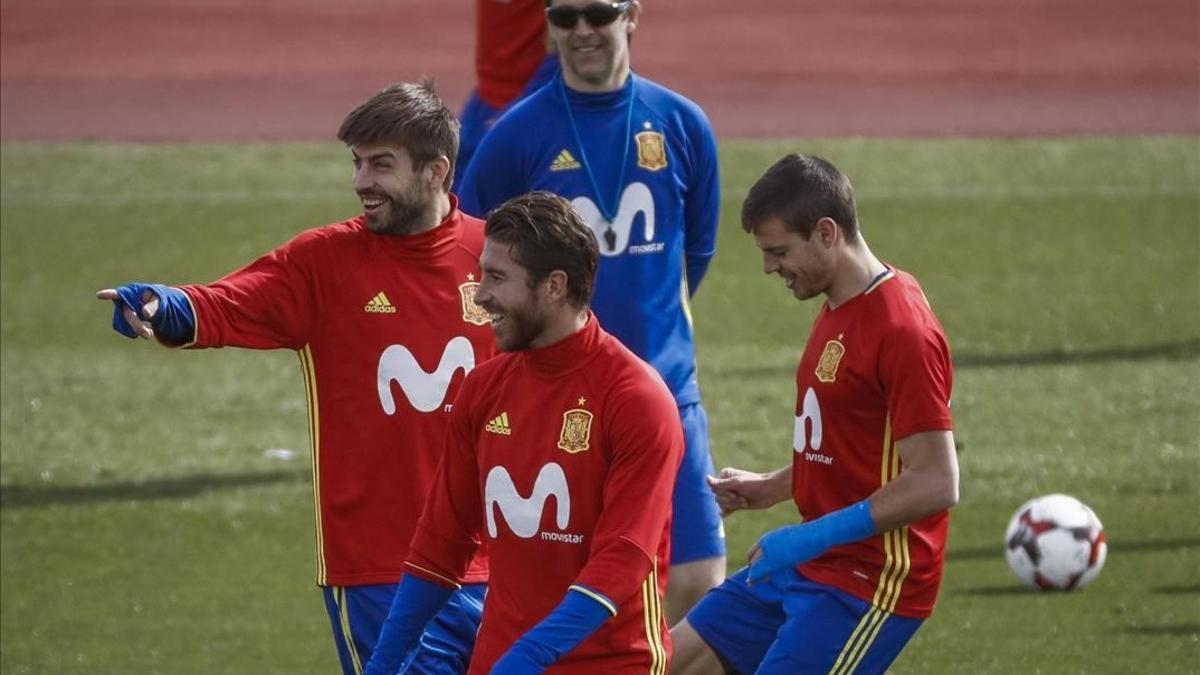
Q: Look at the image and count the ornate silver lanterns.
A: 0